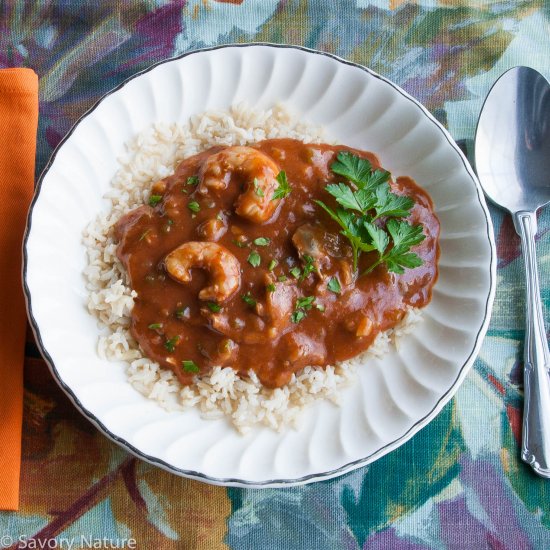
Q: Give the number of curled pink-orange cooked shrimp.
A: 2